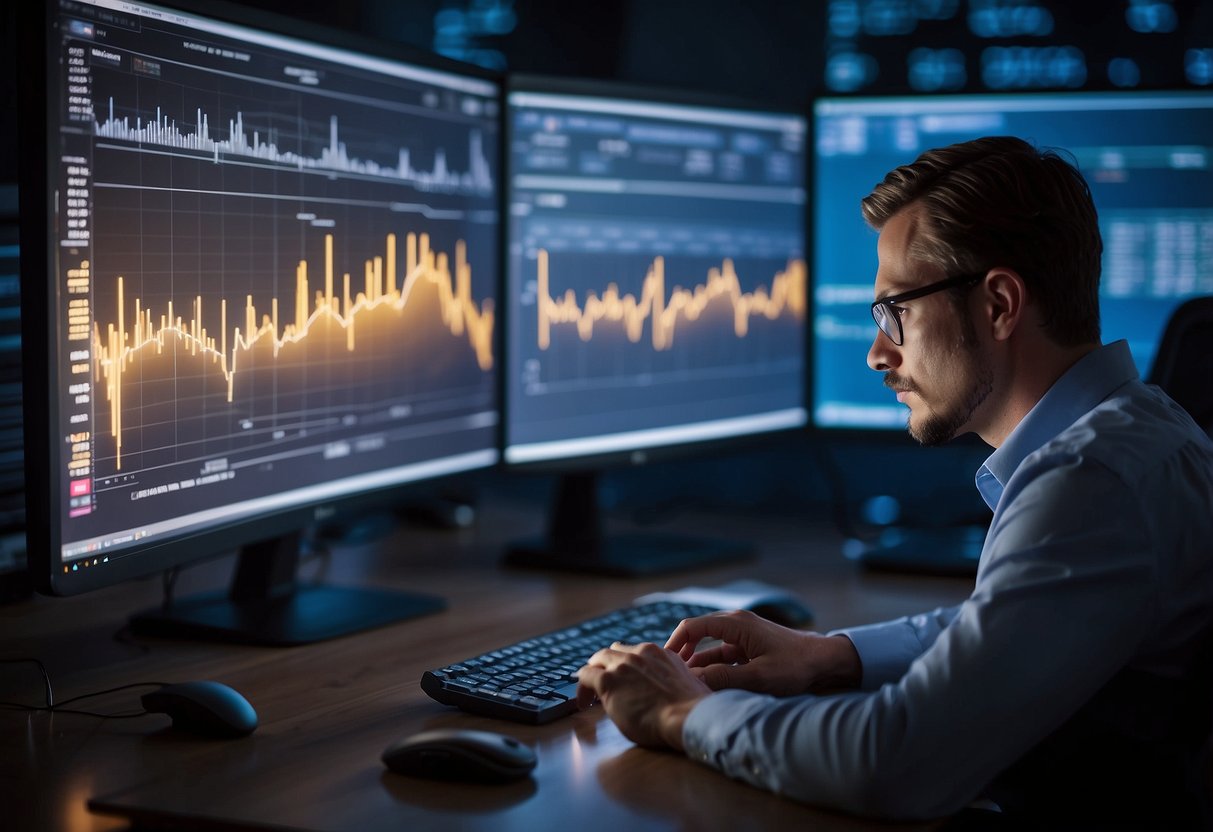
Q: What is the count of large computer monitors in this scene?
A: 3